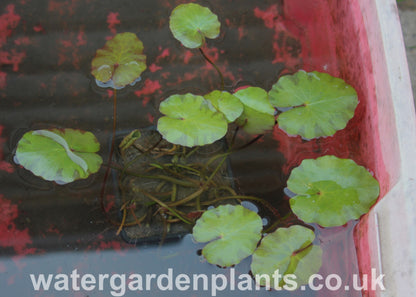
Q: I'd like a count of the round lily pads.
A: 10